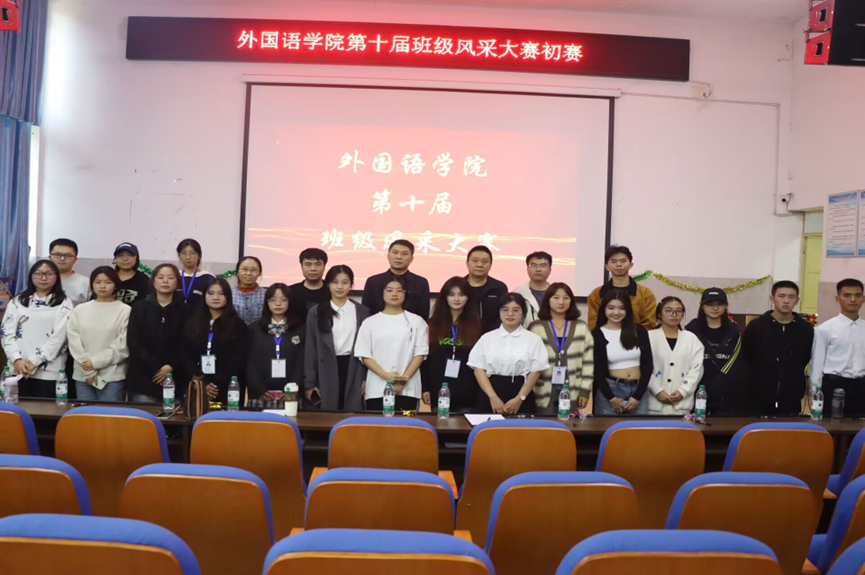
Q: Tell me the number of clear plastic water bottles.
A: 9